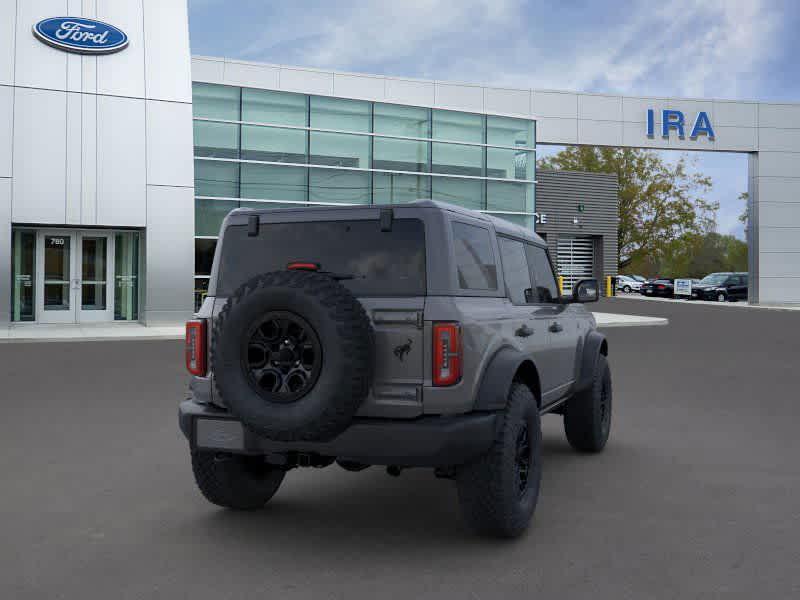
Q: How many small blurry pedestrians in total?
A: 0